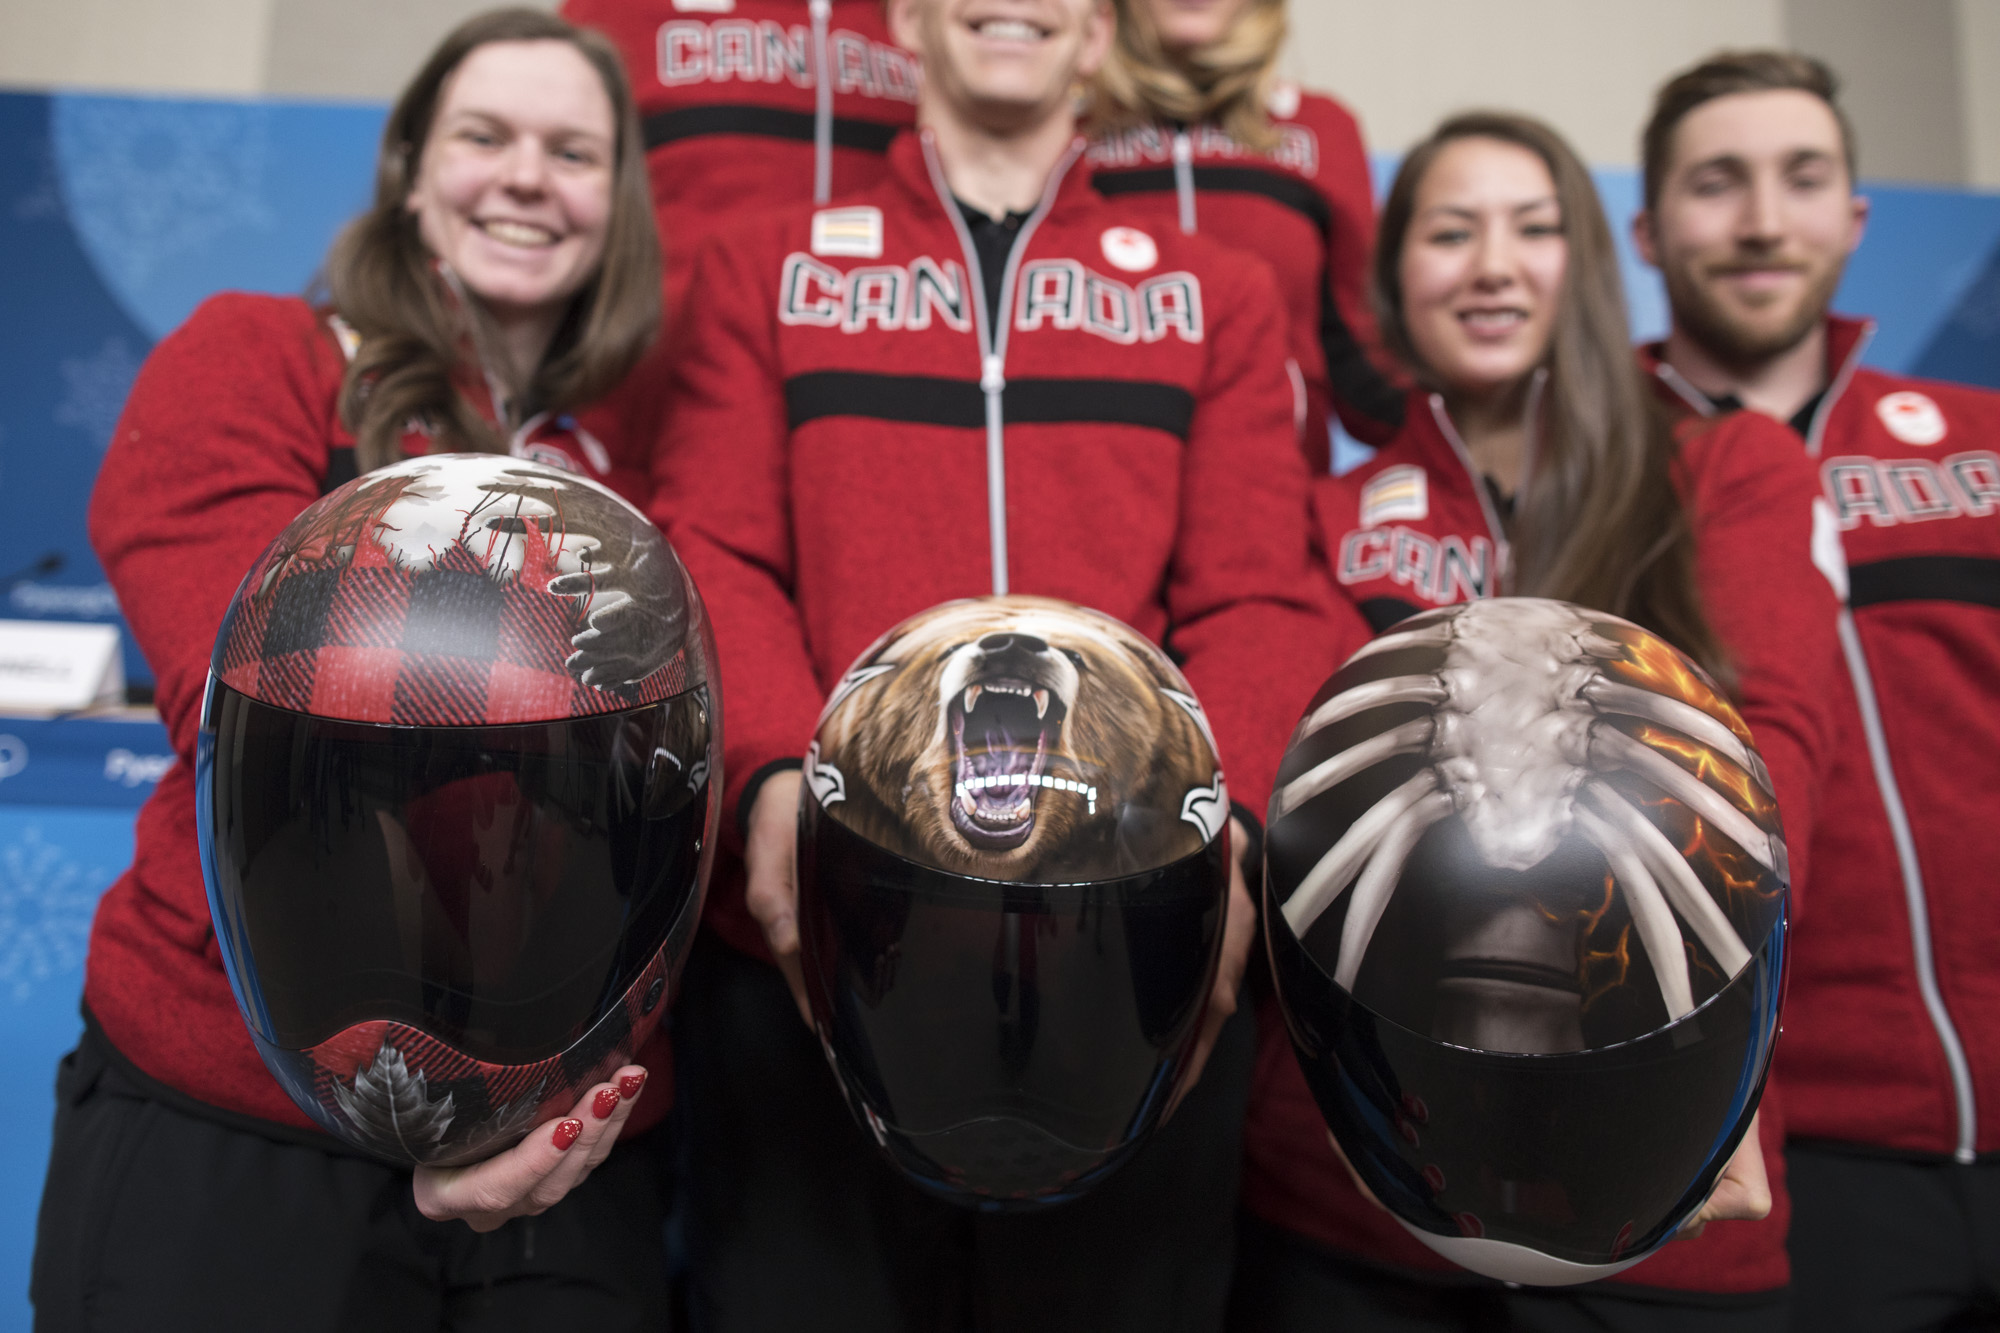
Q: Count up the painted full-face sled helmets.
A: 3